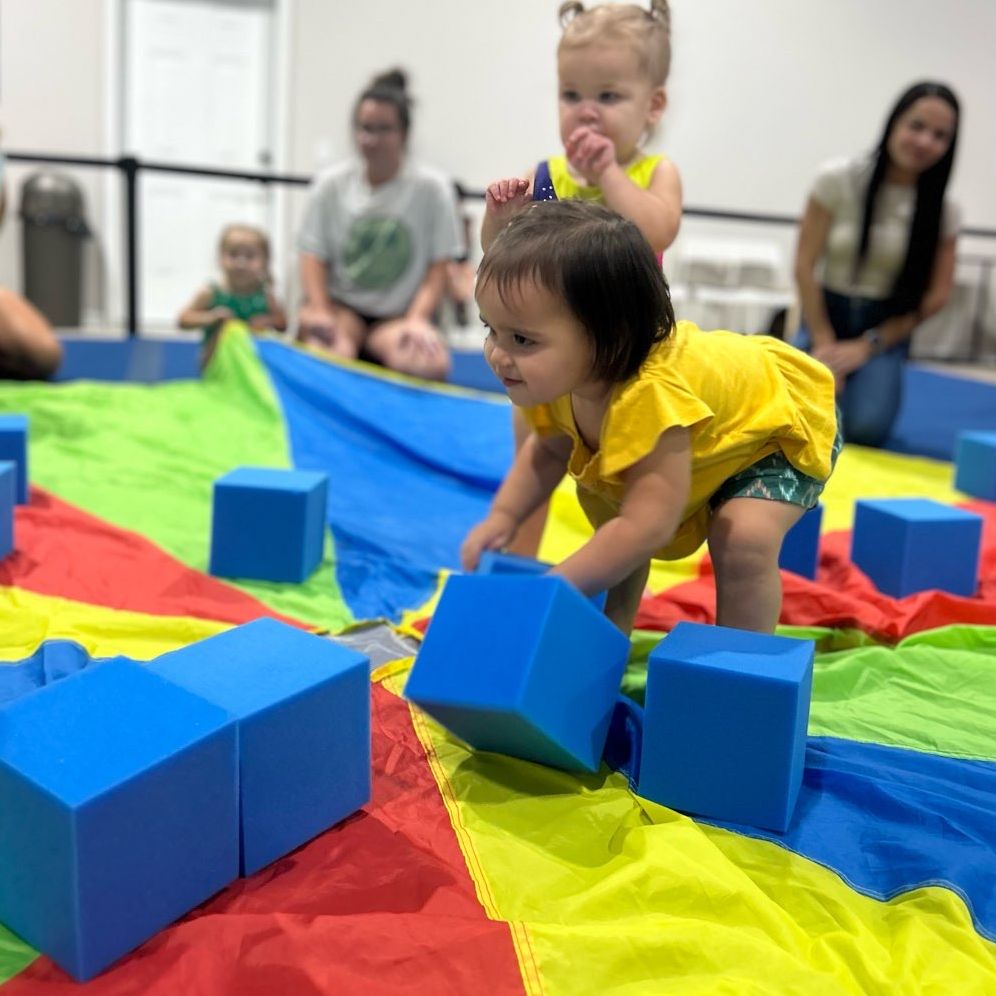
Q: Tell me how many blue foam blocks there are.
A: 11